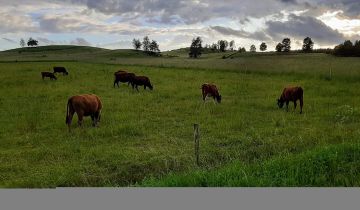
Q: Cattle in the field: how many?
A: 7